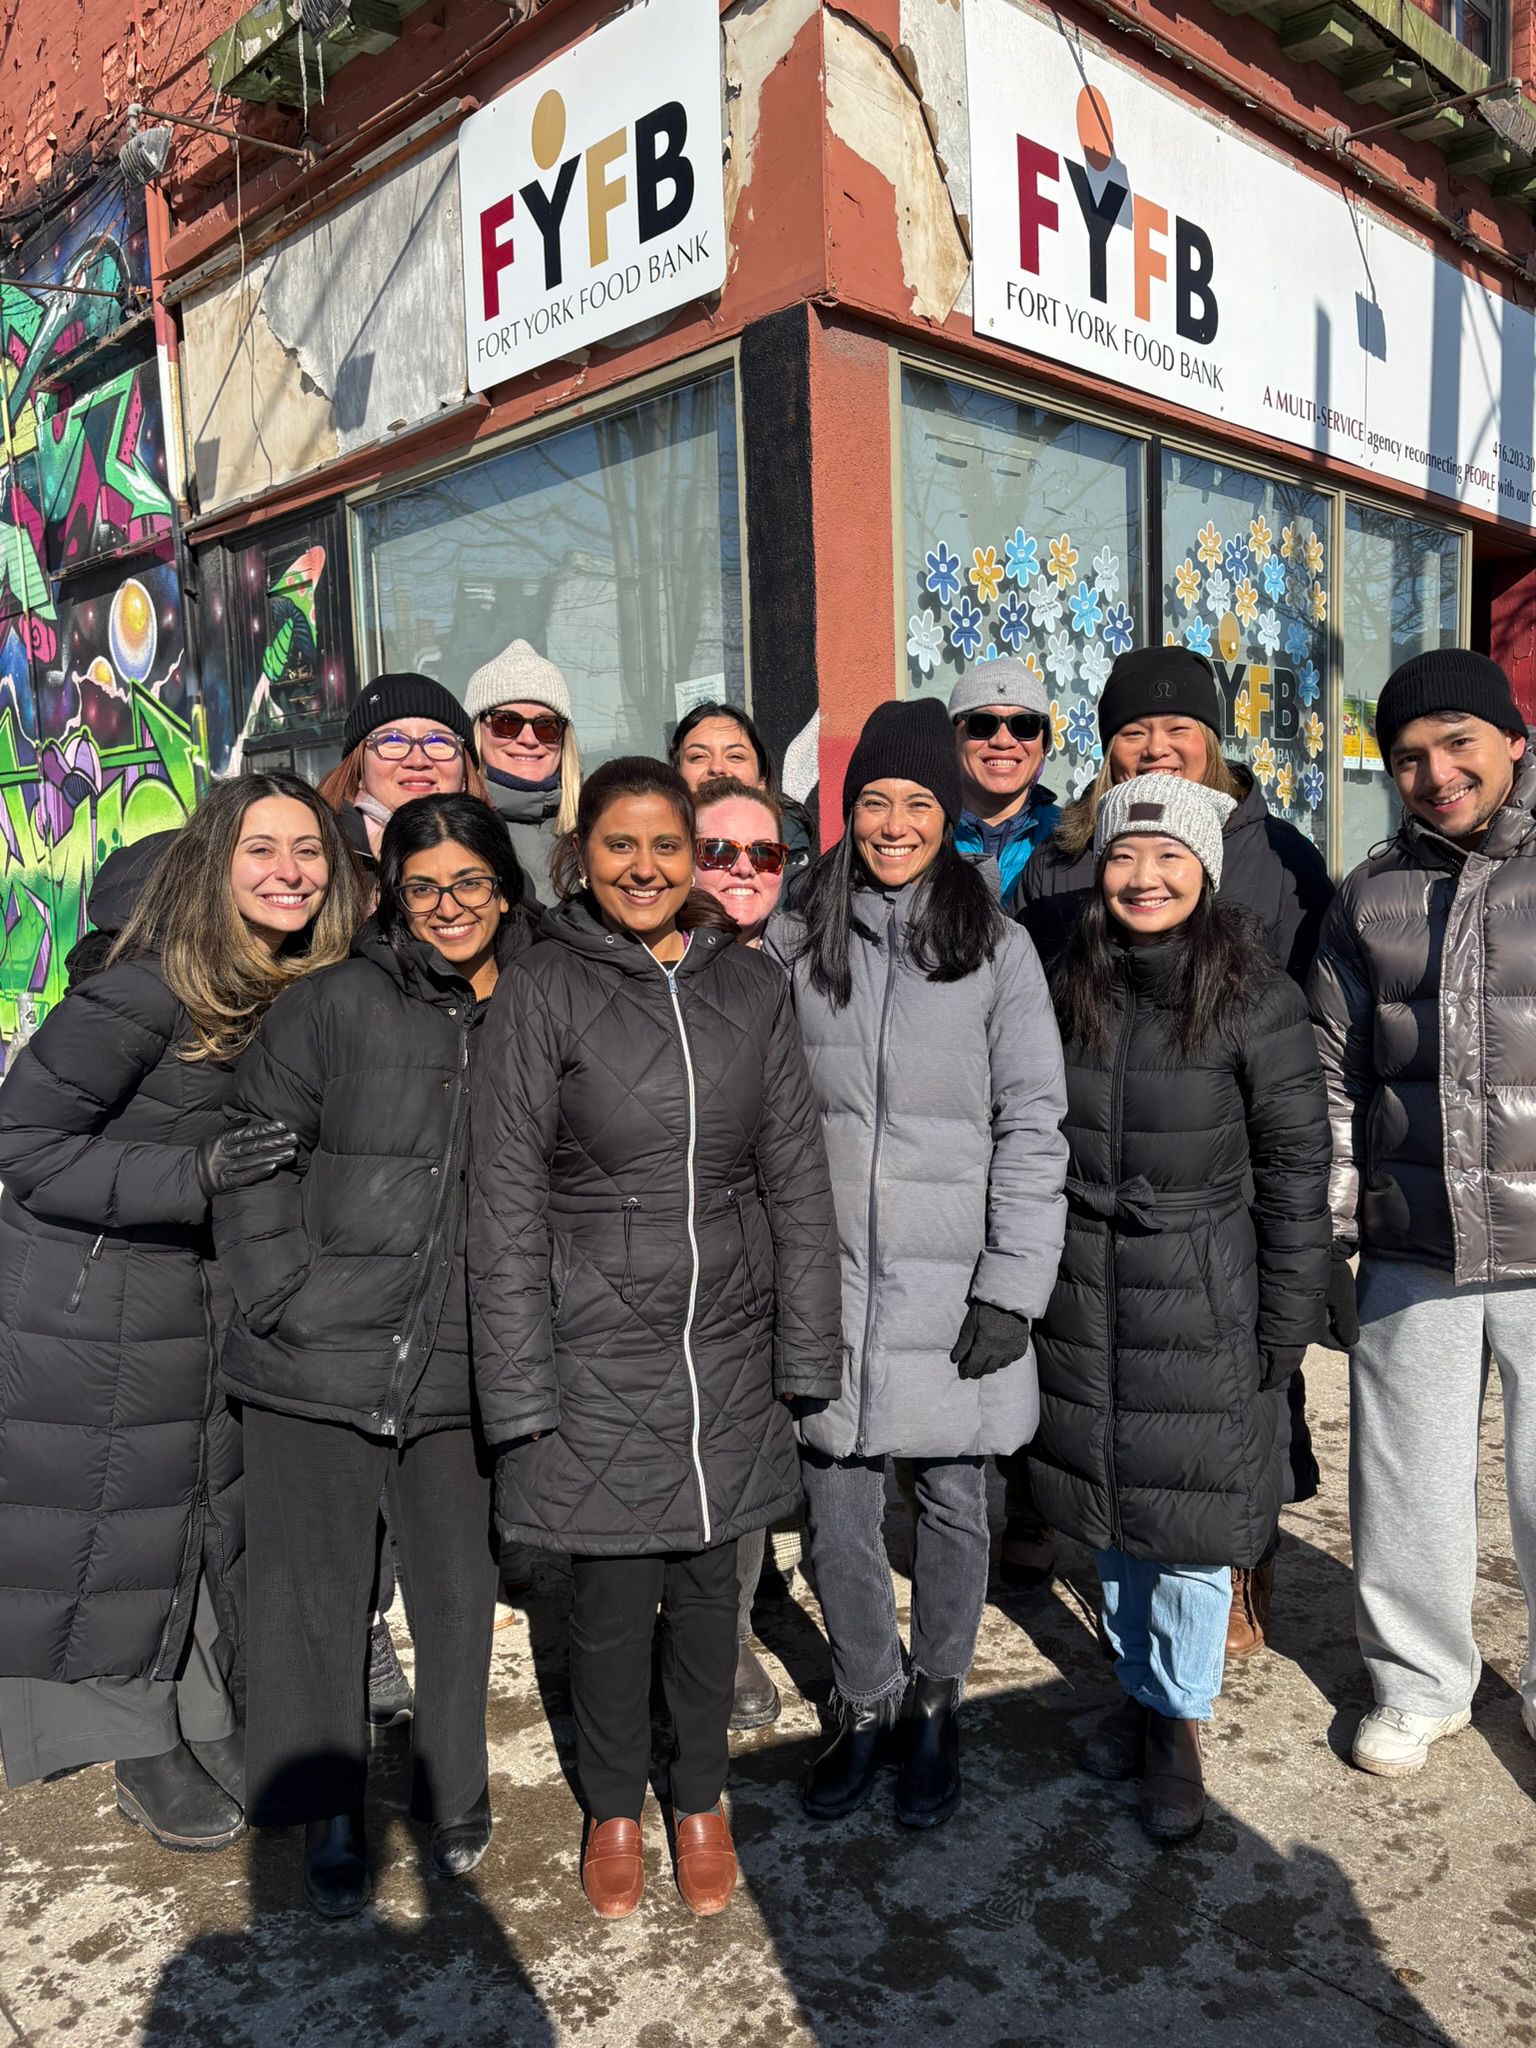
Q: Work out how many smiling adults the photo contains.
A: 12